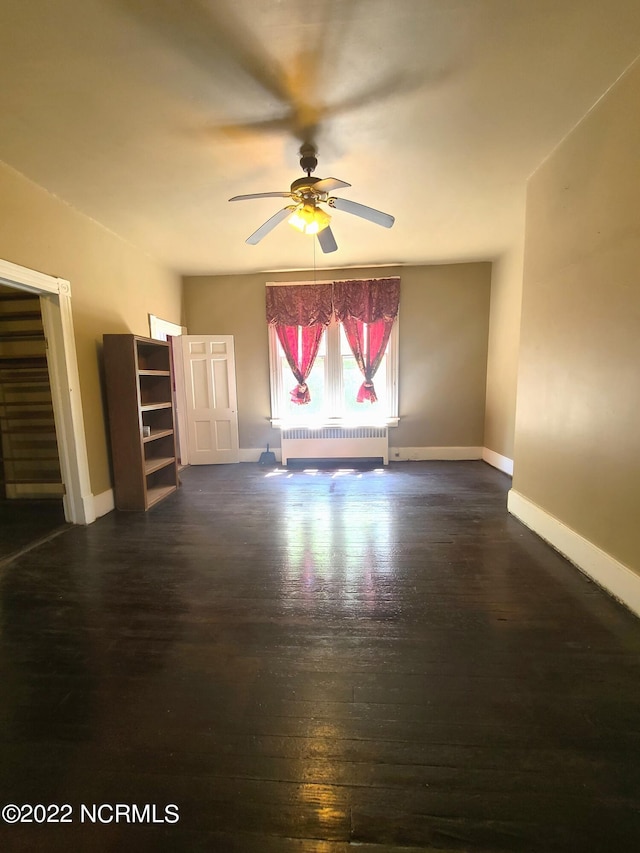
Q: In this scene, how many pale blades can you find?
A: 5